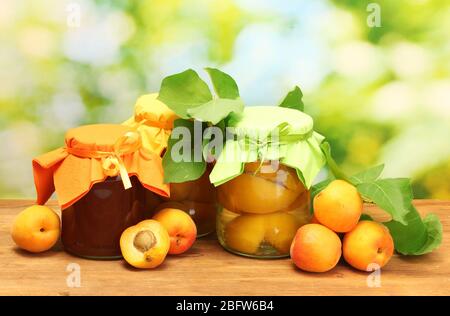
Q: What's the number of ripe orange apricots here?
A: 6